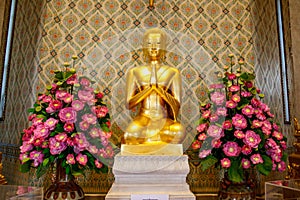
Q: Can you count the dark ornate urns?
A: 2